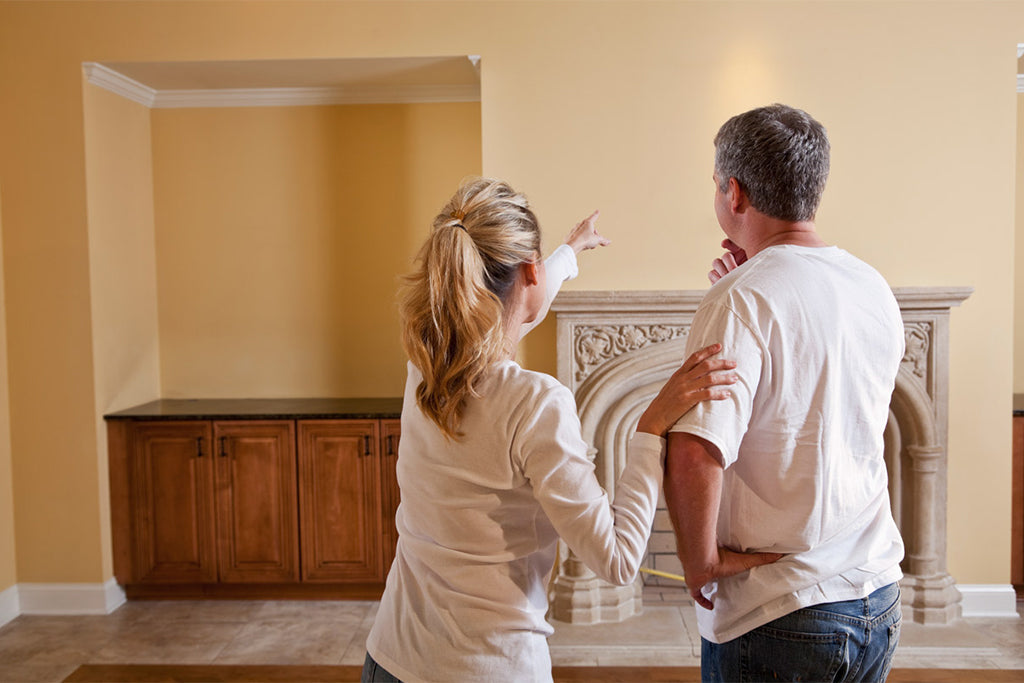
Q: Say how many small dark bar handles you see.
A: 4